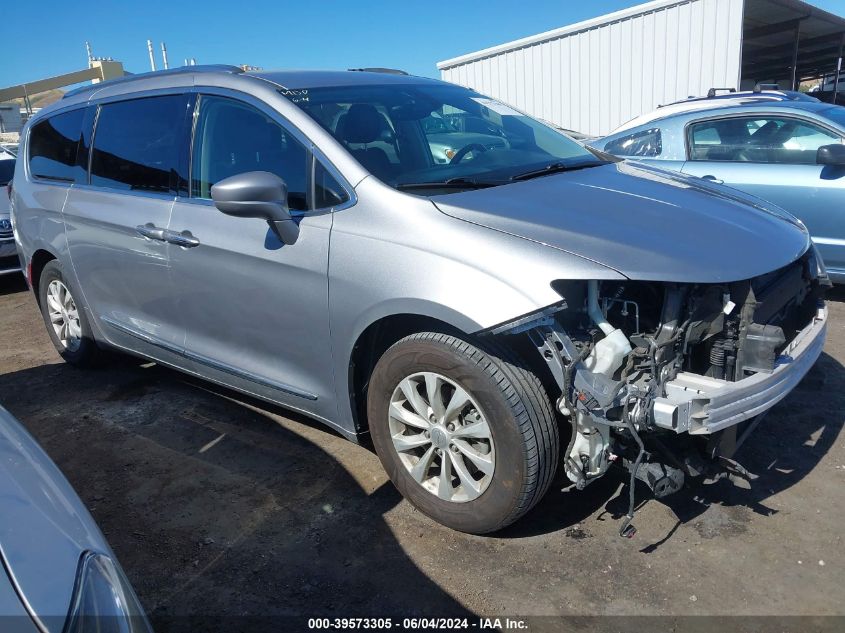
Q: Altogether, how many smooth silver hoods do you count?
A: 1